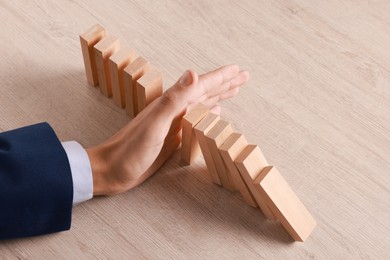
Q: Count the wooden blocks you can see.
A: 11